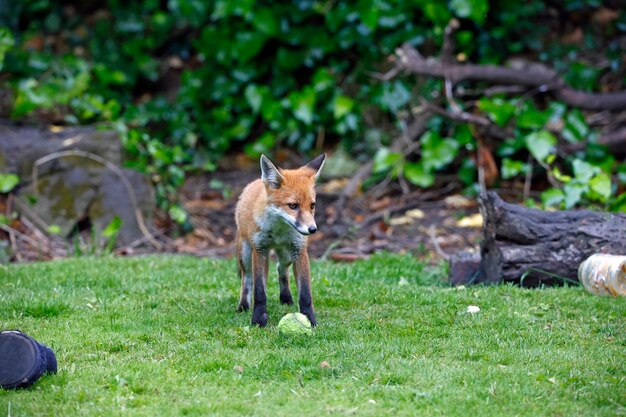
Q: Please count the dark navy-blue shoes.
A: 1